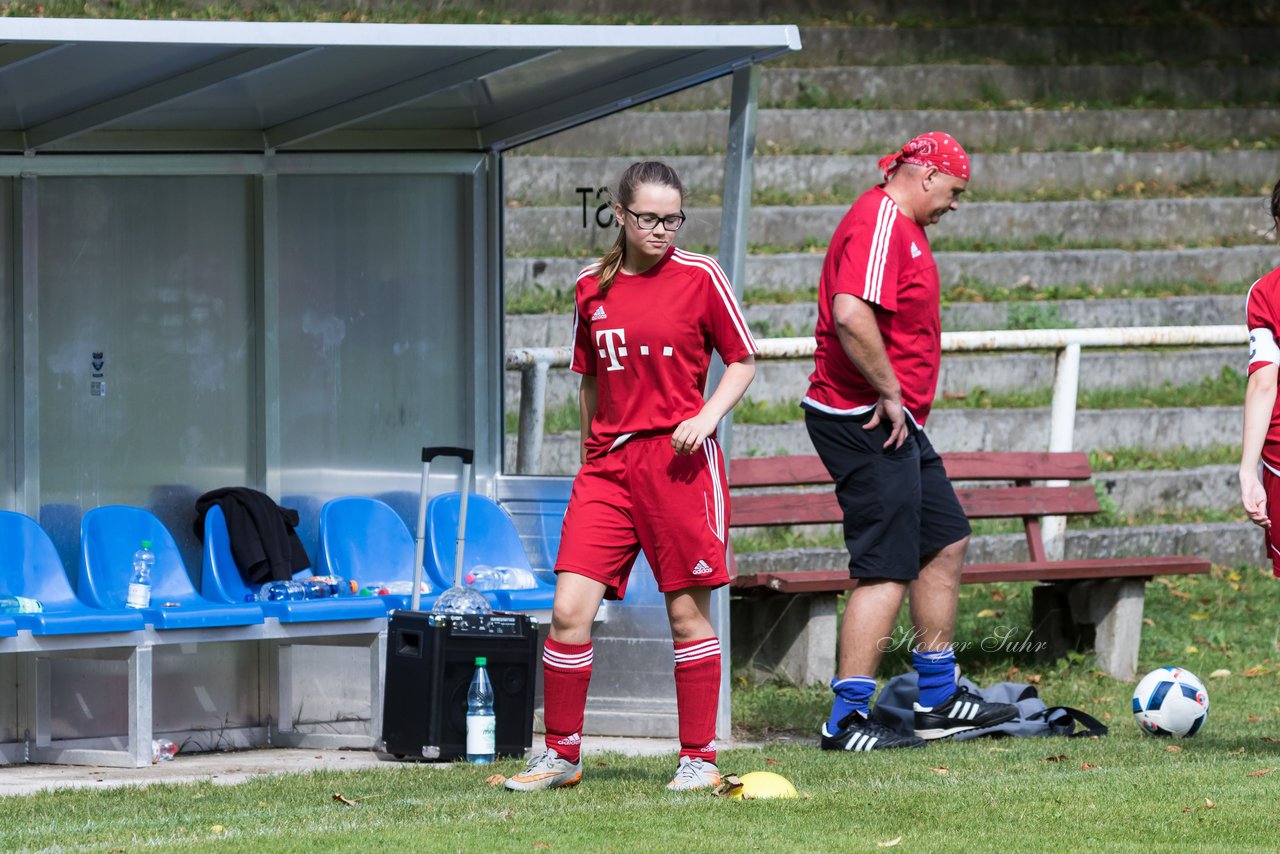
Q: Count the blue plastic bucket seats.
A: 5